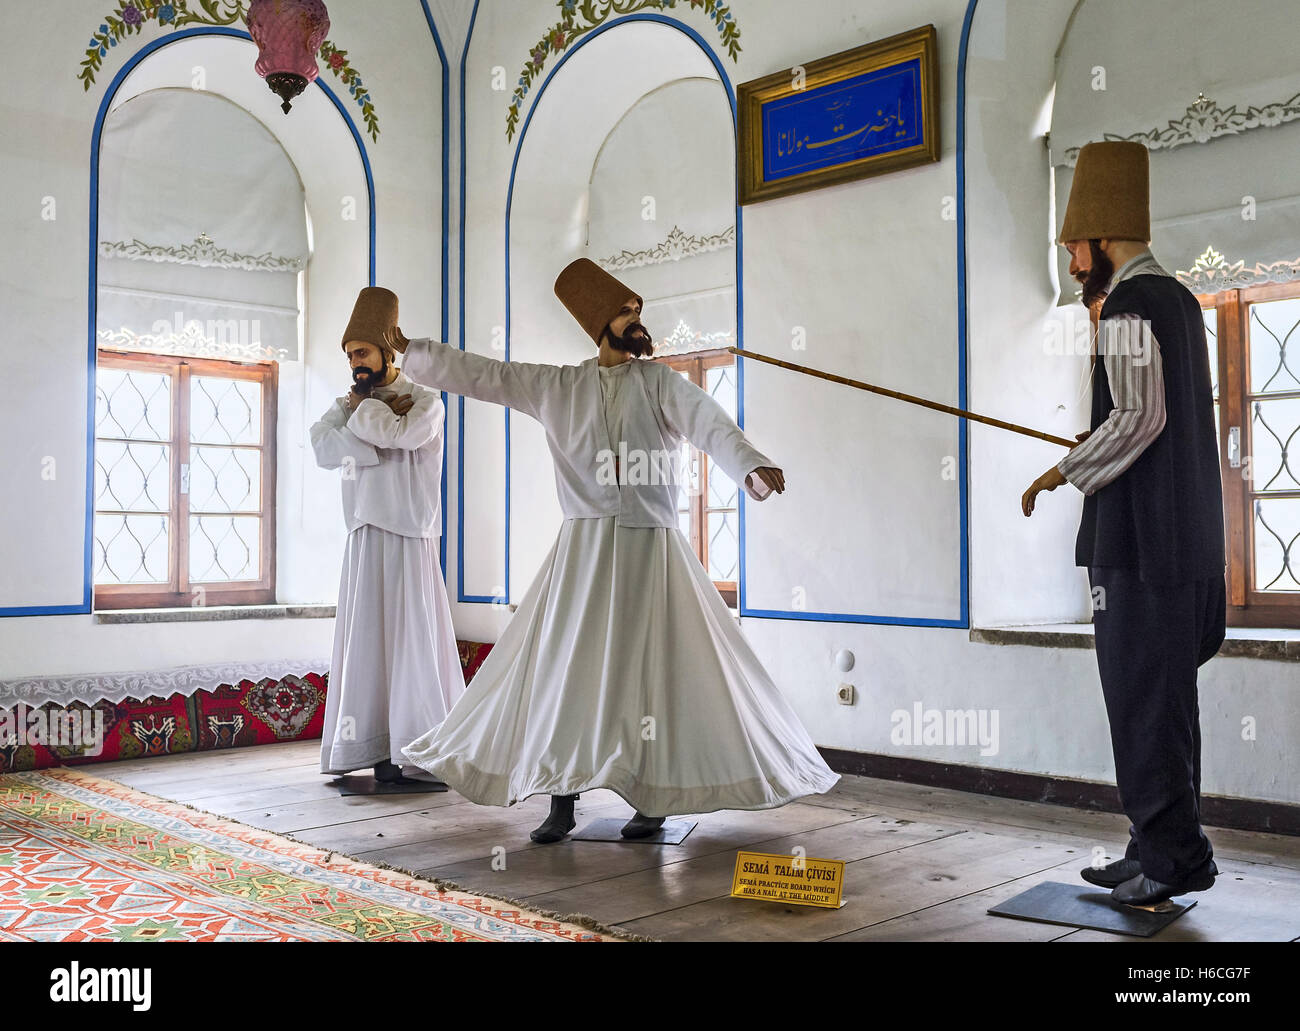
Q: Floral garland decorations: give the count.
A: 2